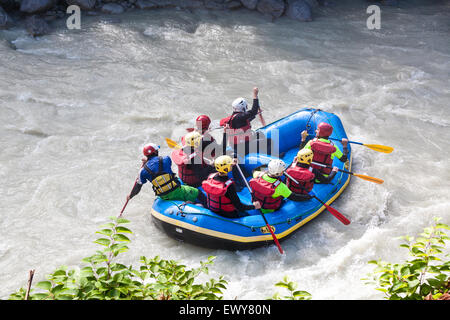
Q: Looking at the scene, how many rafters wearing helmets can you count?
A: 8